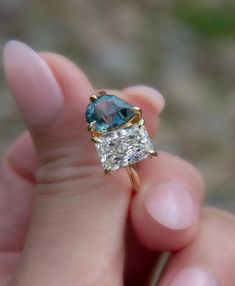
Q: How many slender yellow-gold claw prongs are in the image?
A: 7